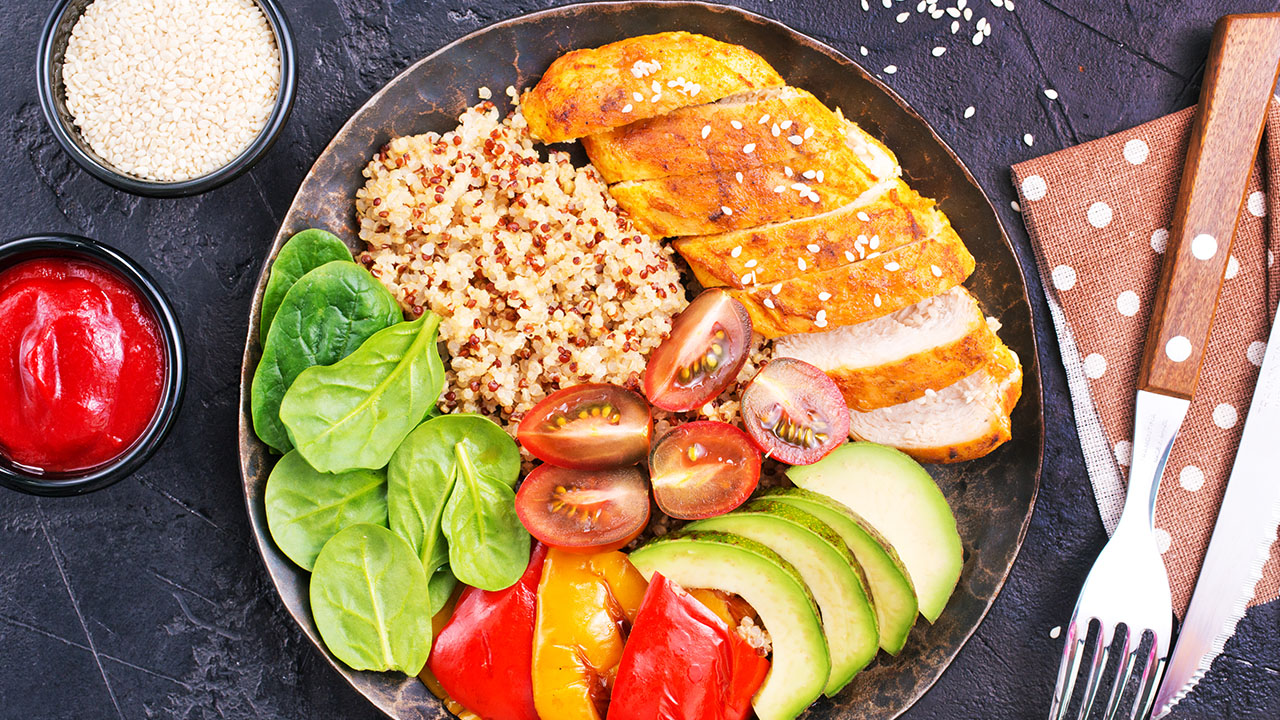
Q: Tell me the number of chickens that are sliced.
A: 7